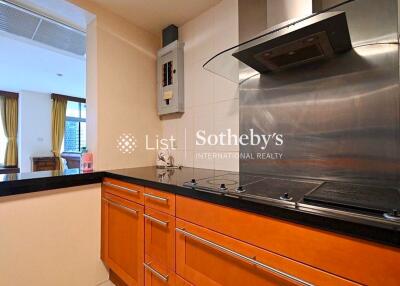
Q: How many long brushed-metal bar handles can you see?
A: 6